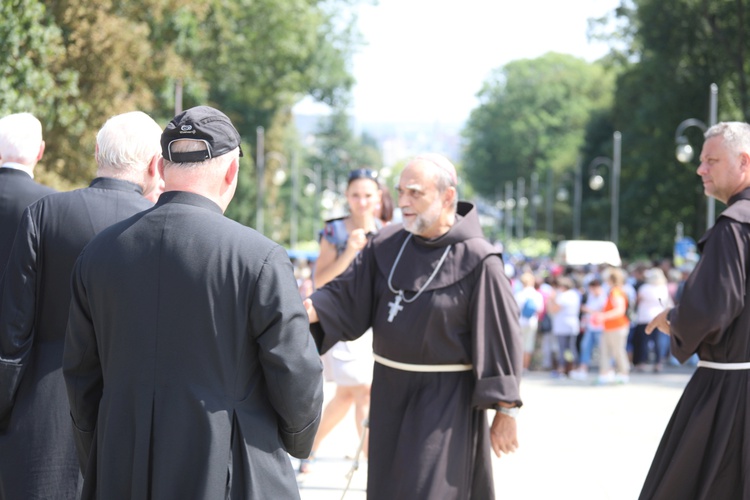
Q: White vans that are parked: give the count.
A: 1